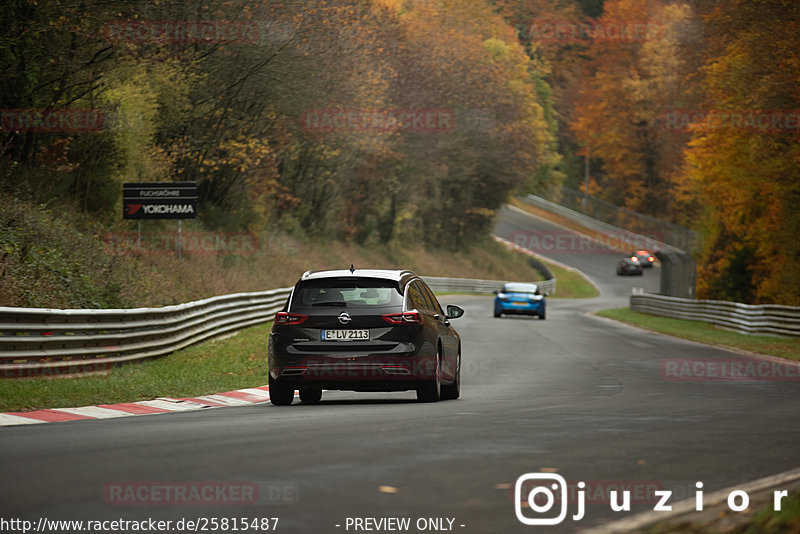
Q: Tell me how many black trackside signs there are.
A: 1